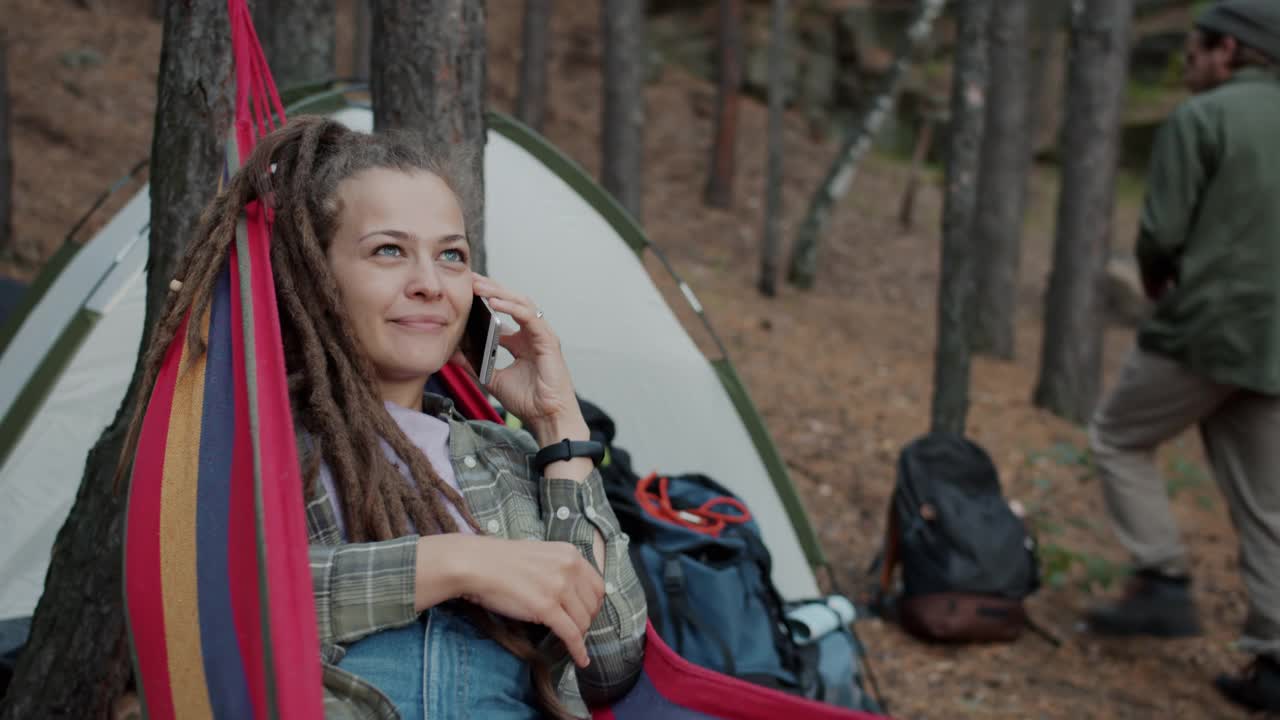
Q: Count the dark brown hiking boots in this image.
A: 2